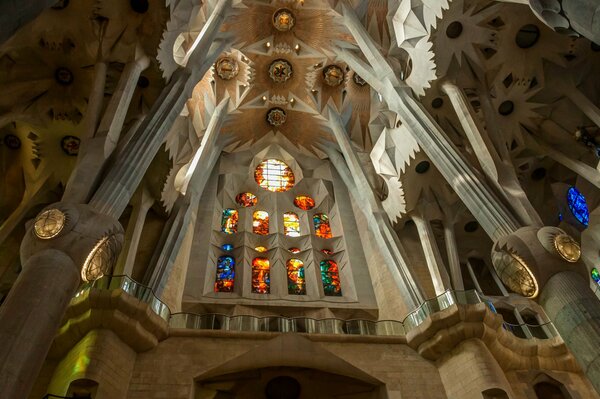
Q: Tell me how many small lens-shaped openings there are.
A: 4